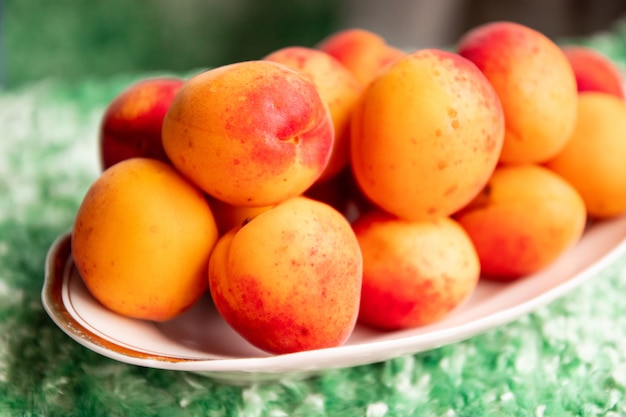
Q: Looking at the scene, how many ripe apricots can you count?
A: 13